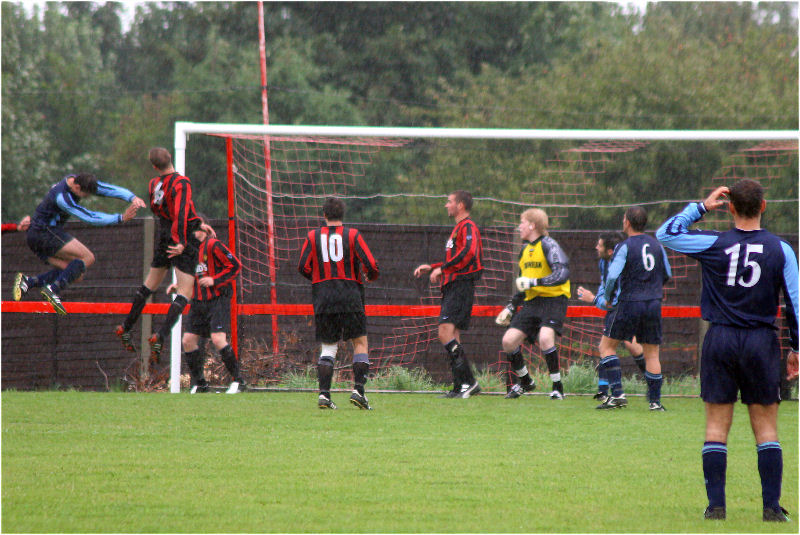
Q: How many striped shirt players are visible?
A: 4